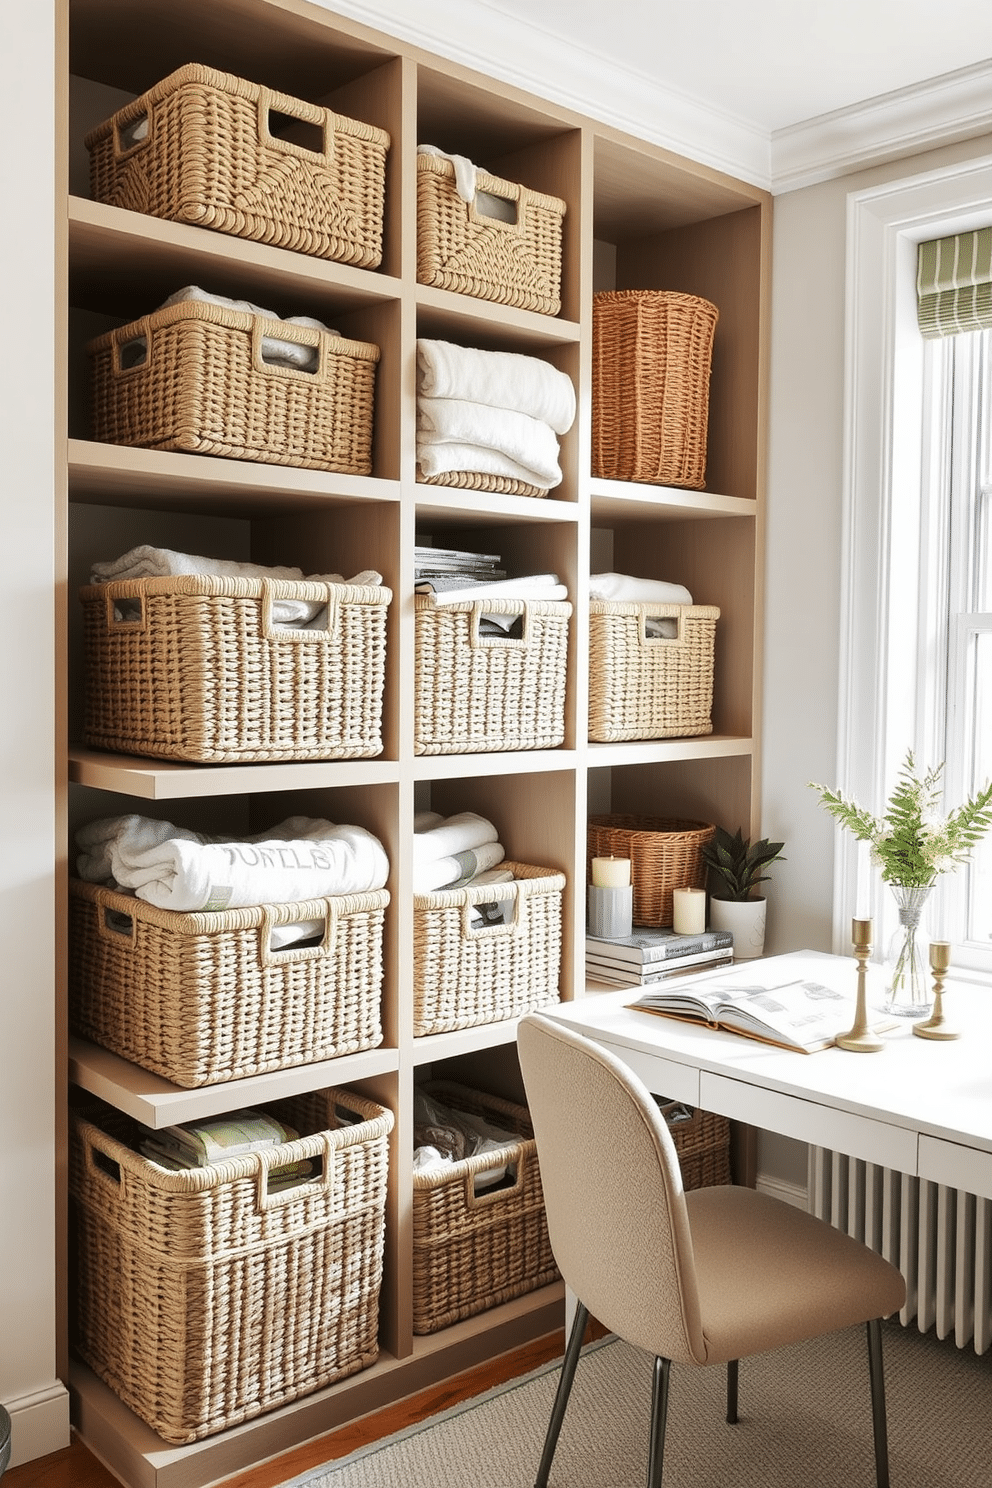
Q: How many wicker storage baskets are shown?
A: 13